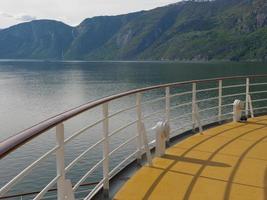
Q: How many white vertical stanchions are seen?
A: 7